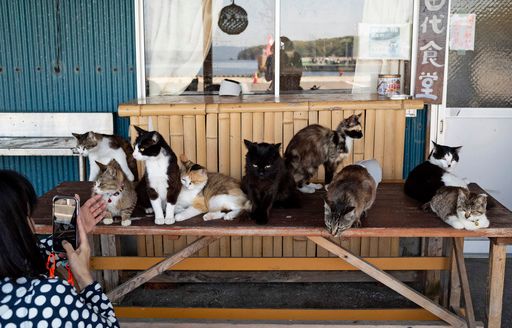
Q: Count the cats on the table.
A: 9